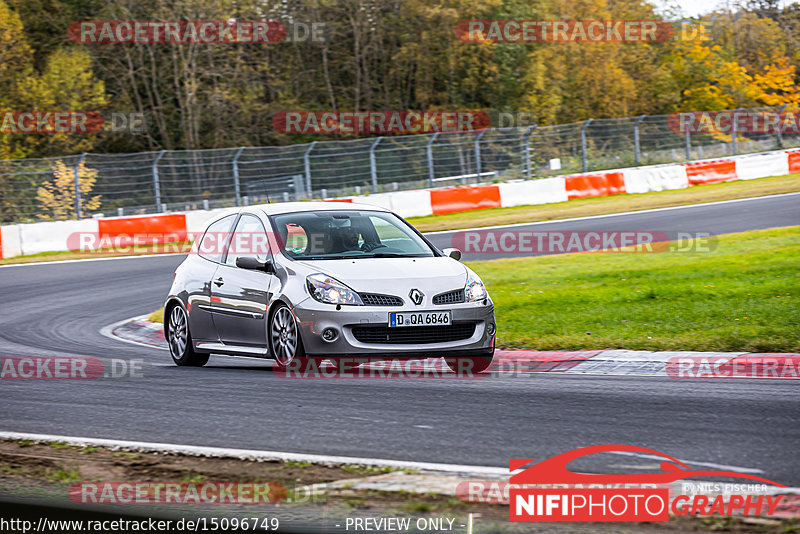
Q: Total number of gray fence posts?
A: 13